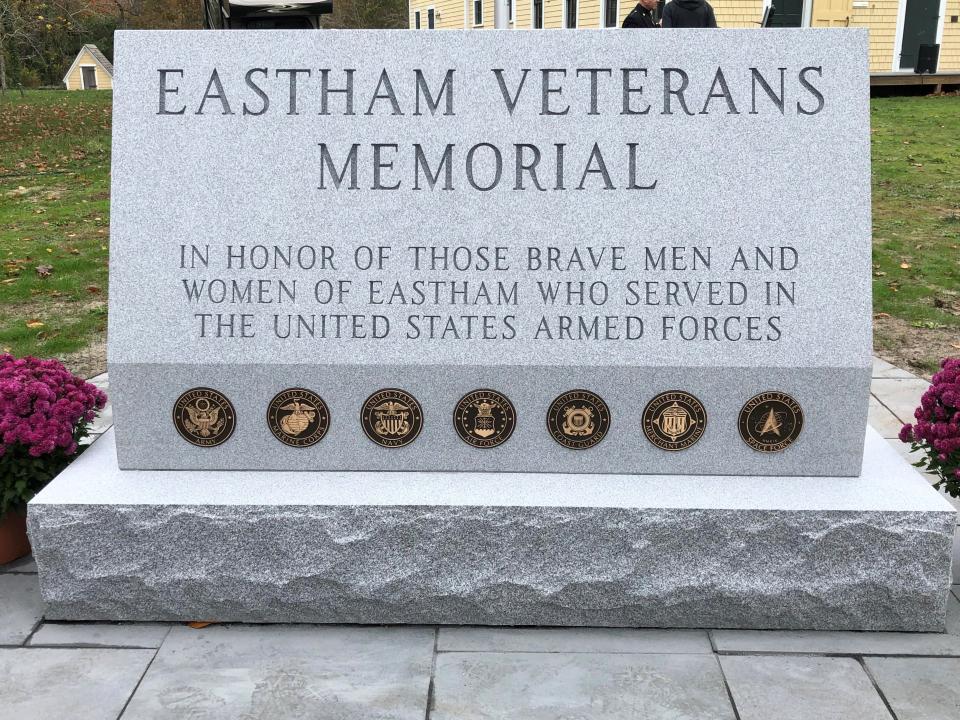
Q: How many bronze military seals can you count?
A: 7